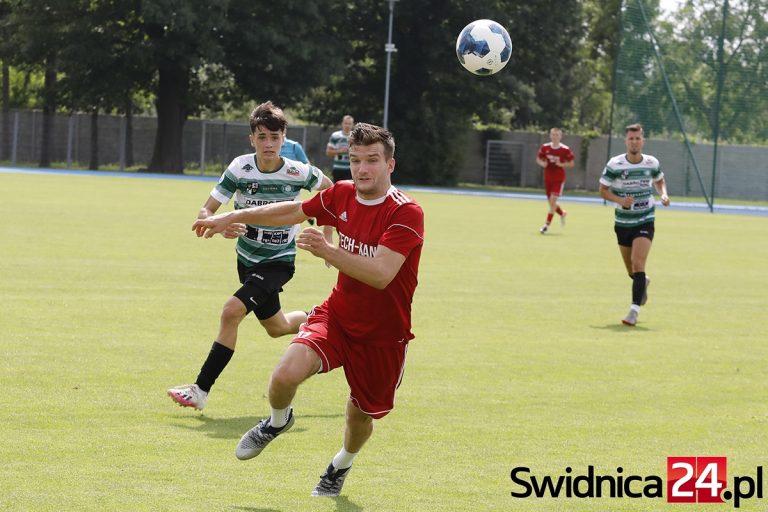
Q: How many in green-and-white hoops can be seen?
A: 3